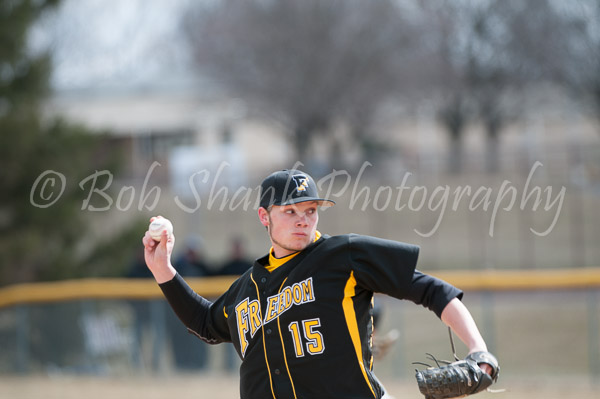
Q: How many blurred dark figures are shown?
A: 3